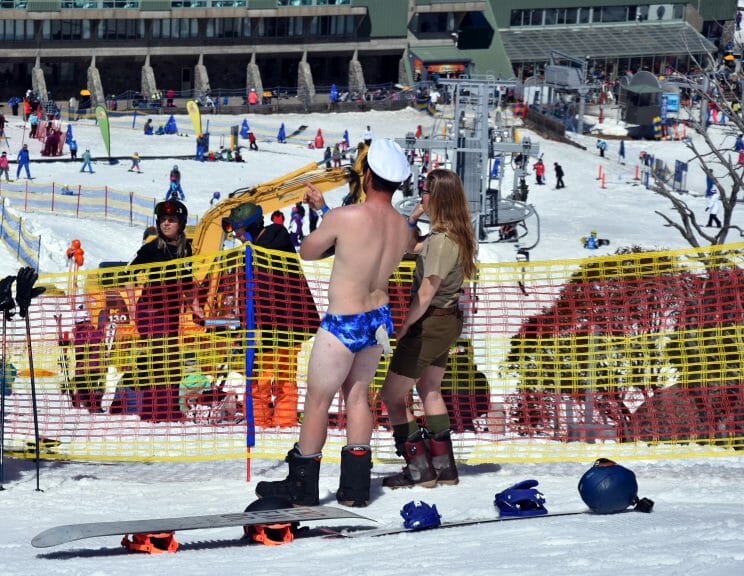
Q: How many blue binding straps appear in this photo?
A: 2